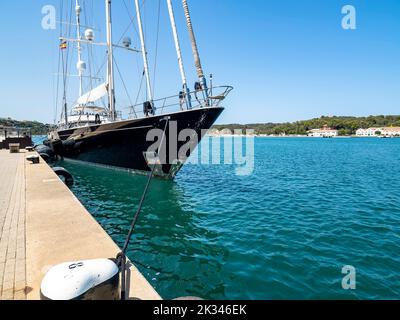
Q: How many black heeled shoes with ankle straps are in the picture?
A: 0